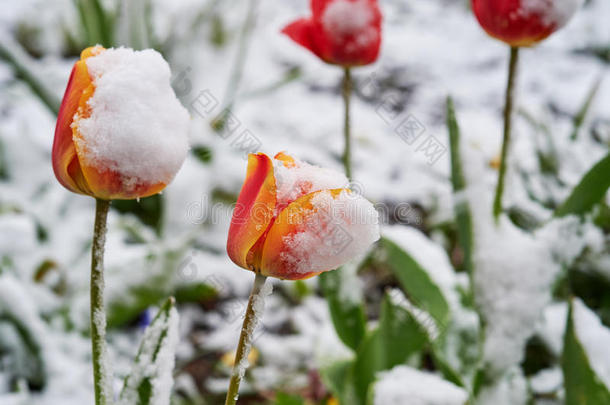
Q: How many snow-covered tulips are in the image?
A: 4